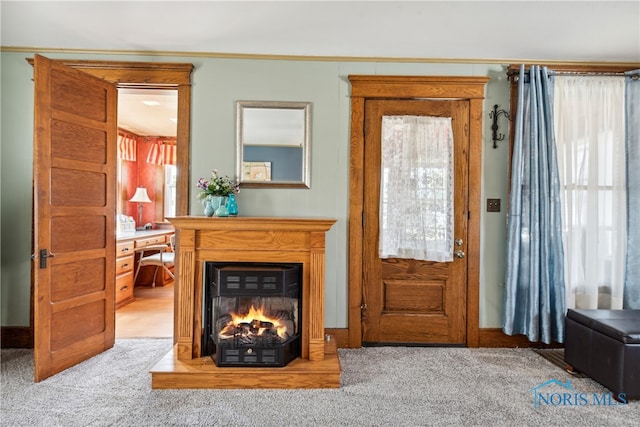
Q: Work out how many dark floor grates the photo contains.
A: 1